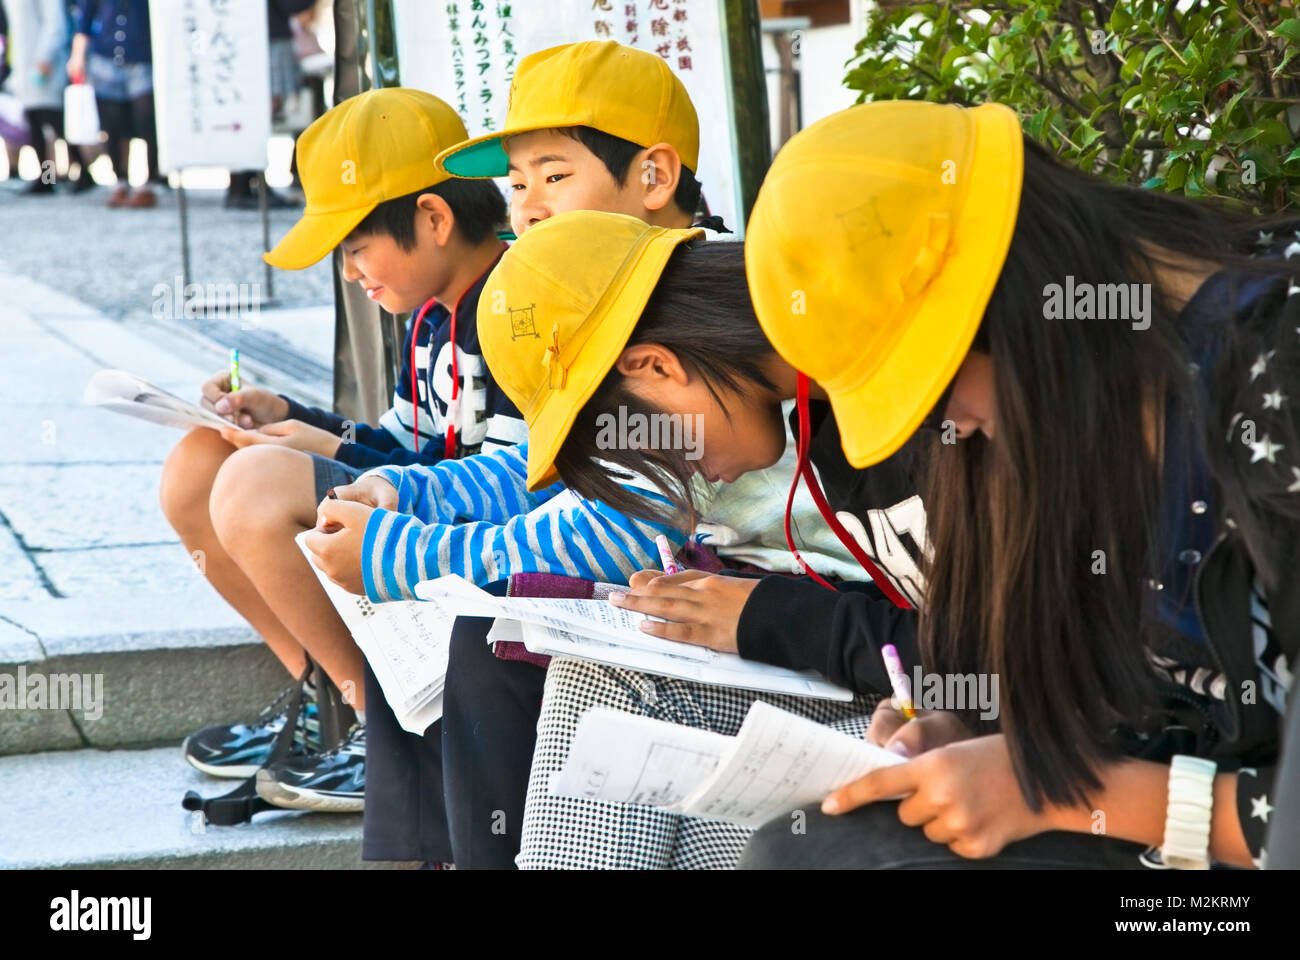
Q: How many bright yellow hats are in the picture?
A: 4